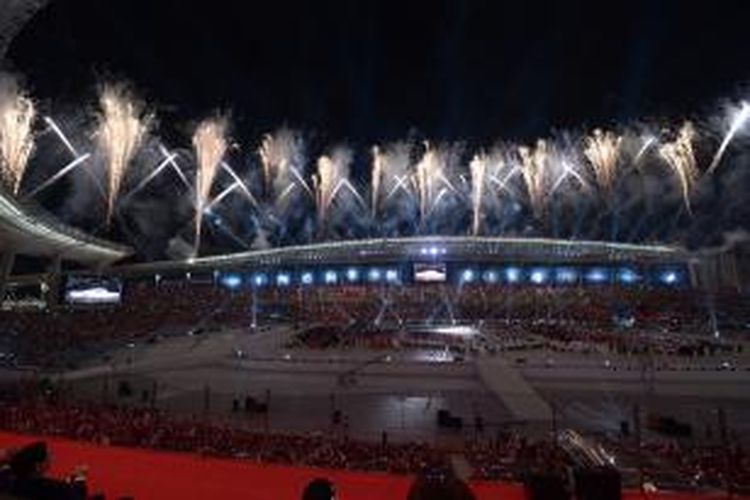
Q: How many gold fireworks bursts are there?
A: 11